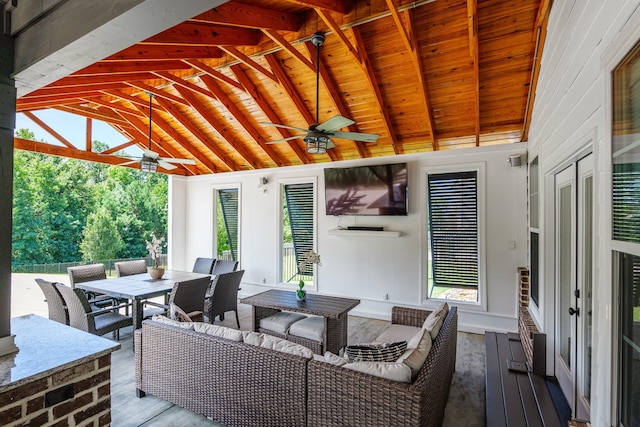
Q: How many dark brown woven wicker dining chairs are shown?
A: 8